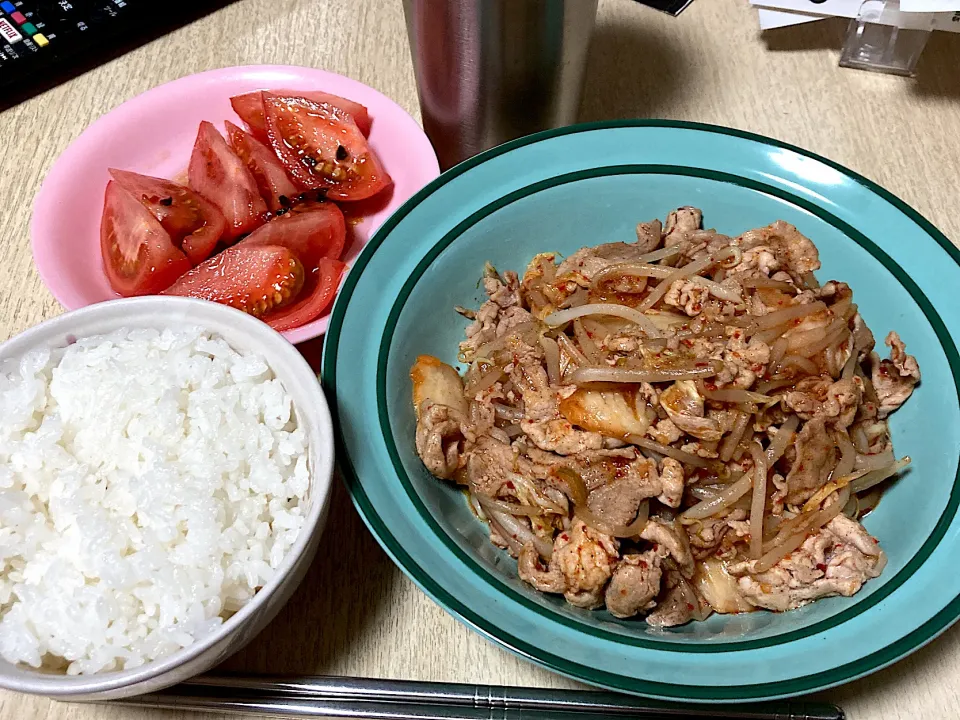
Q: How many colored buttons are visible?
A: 4